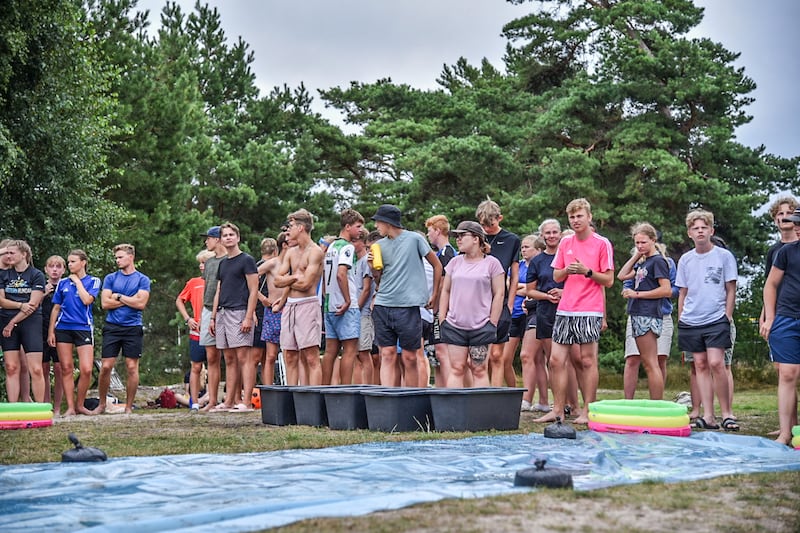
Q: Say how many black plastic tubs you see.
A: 5